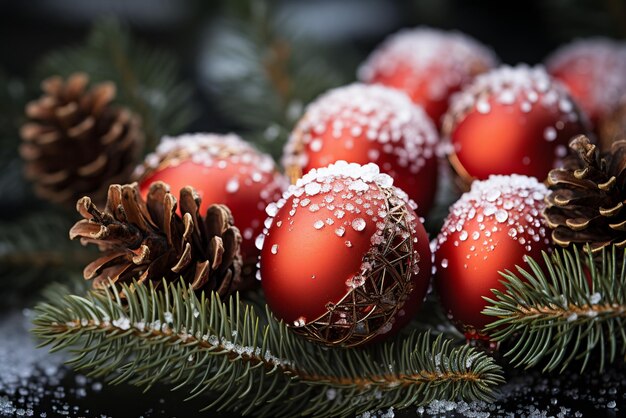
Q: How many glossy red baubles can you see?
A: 7